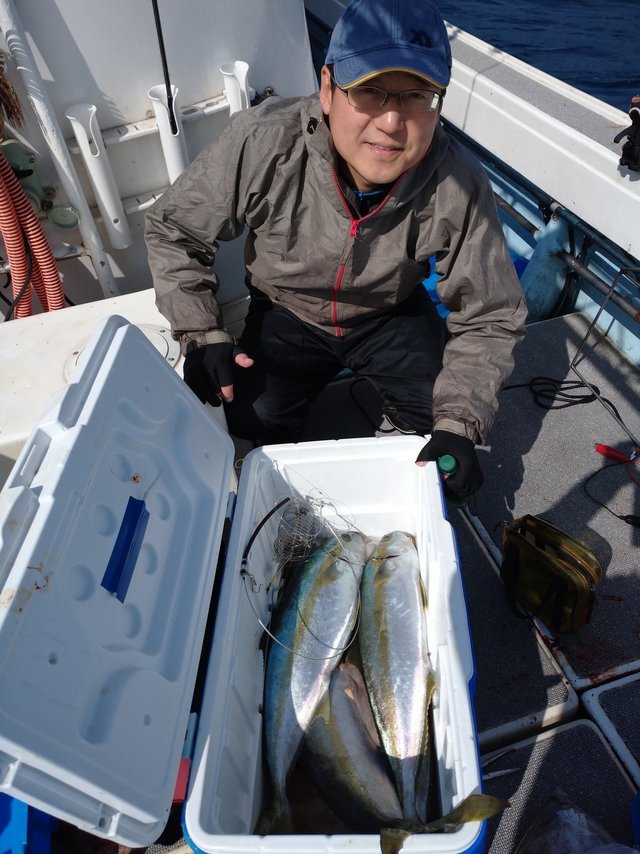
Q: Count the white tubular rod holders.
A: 3